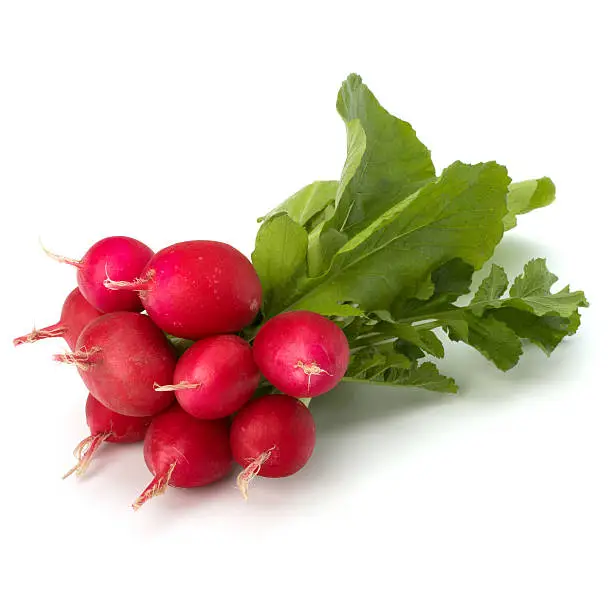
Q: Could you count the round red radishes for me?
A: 9